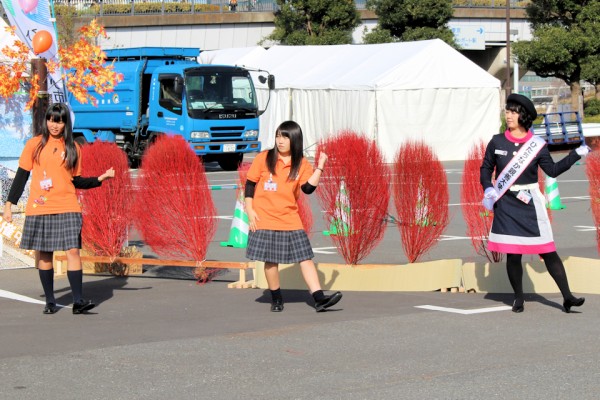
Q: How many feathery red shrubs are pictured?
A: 7